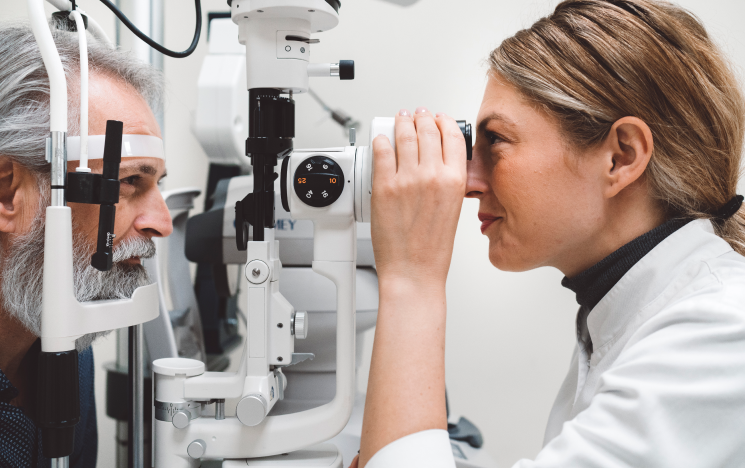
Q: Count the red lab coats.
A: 0